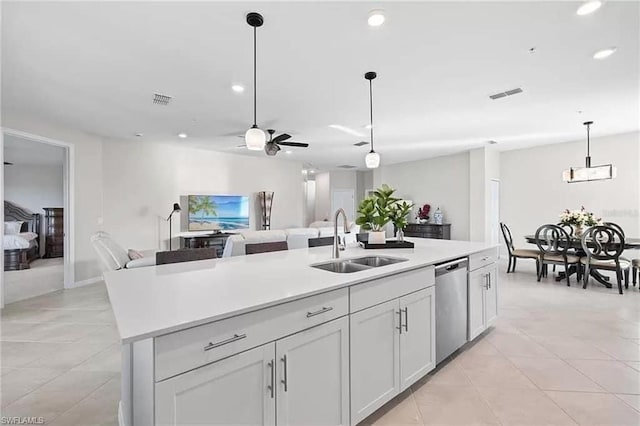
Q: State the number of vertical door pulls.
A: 6